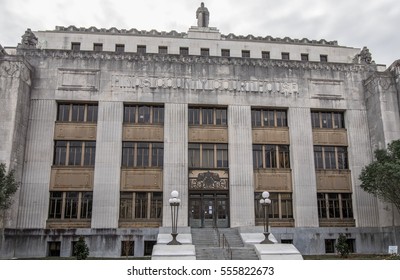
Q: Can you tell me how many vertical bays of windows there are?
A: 5